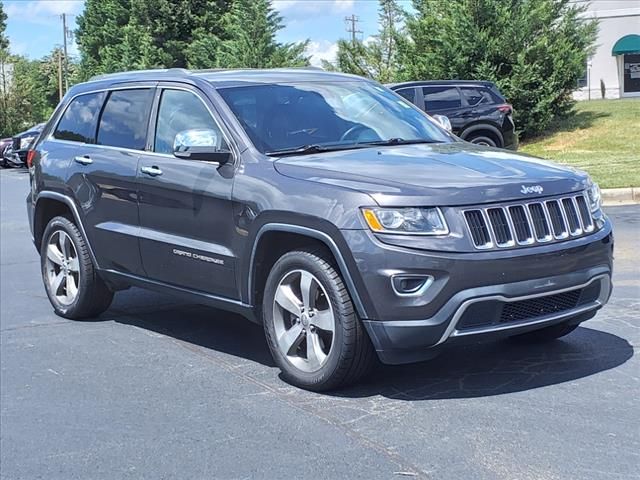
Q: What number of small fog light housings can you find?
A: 1